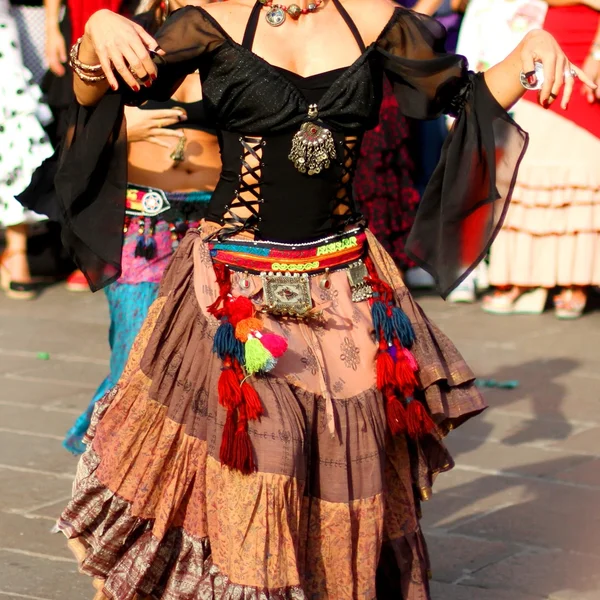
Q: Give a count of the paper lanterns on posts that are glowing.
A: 0